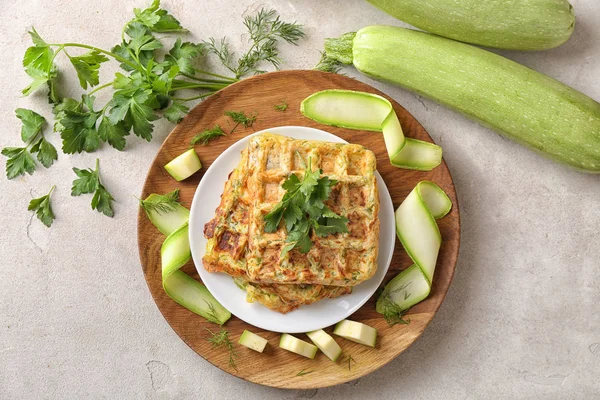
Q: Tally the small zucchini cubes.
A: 5